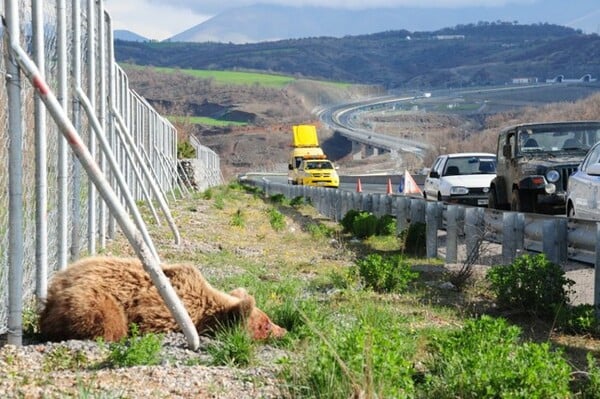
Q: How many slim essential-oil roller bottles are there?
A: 0